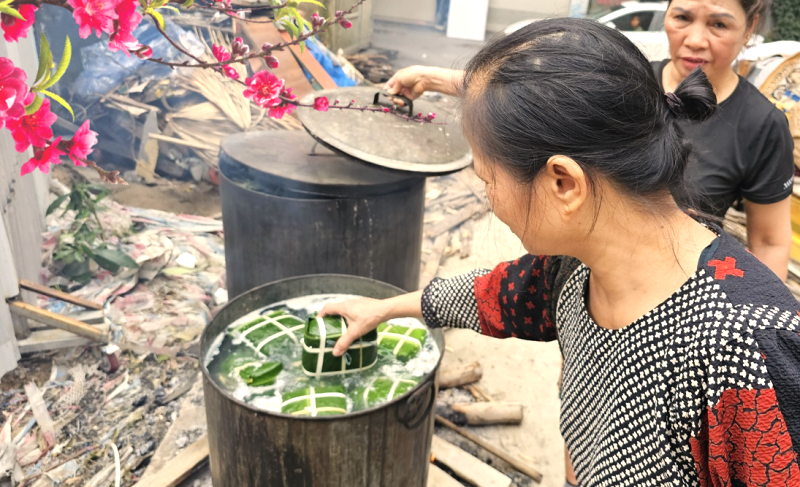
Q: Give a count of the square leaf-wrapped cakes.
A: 6